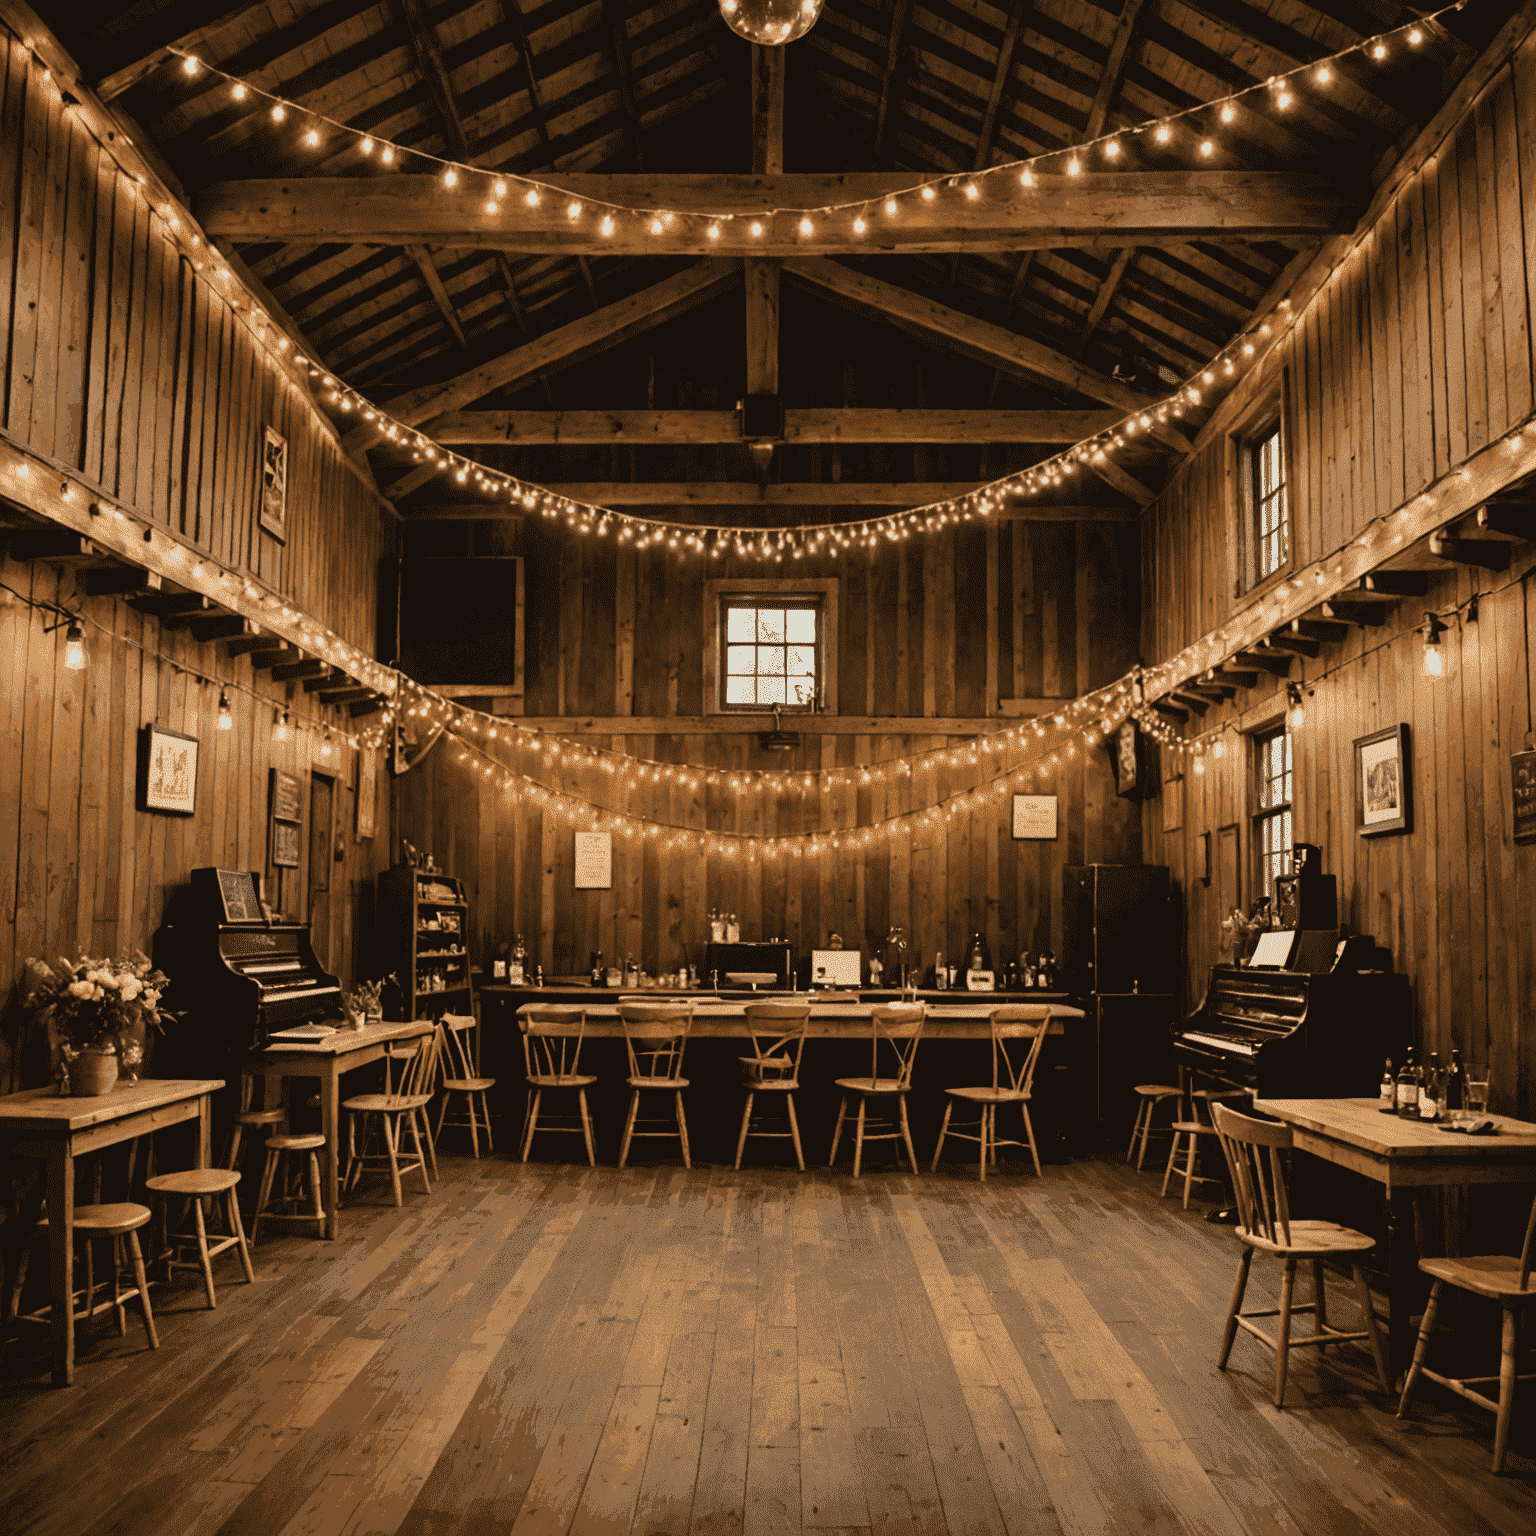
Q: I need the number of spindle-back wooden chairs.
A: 9